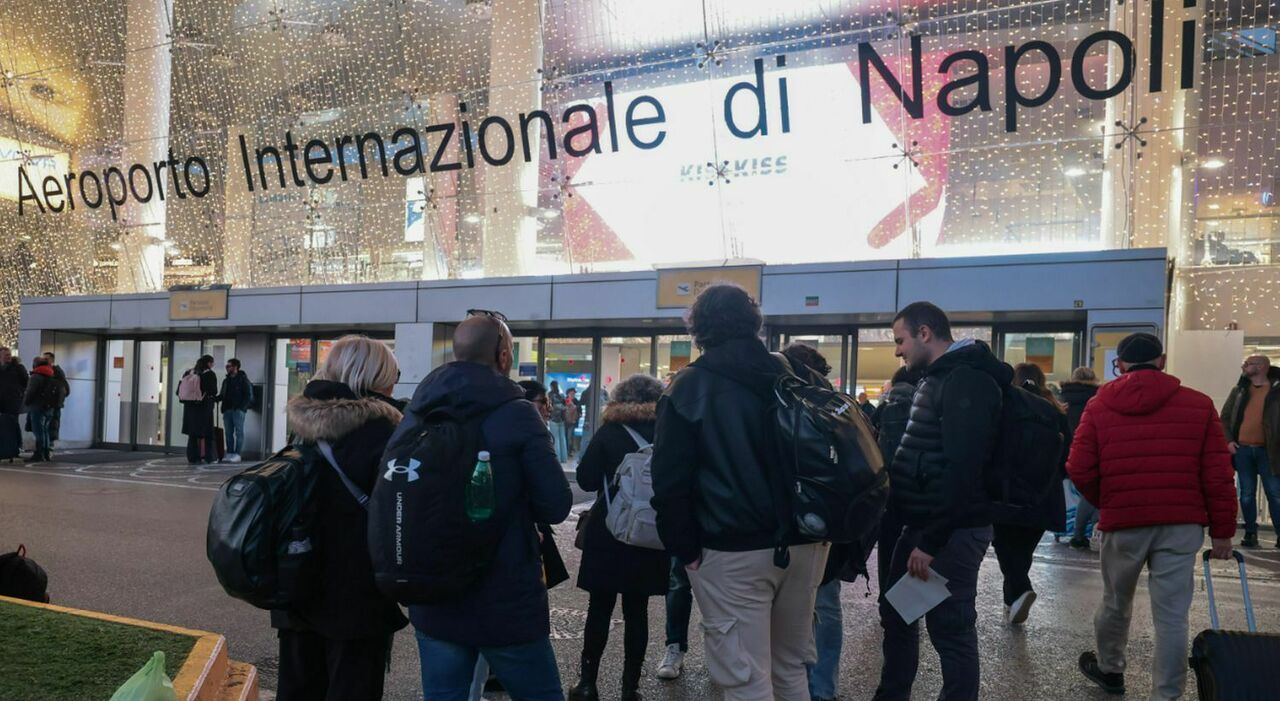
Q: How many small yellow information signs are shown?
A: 2